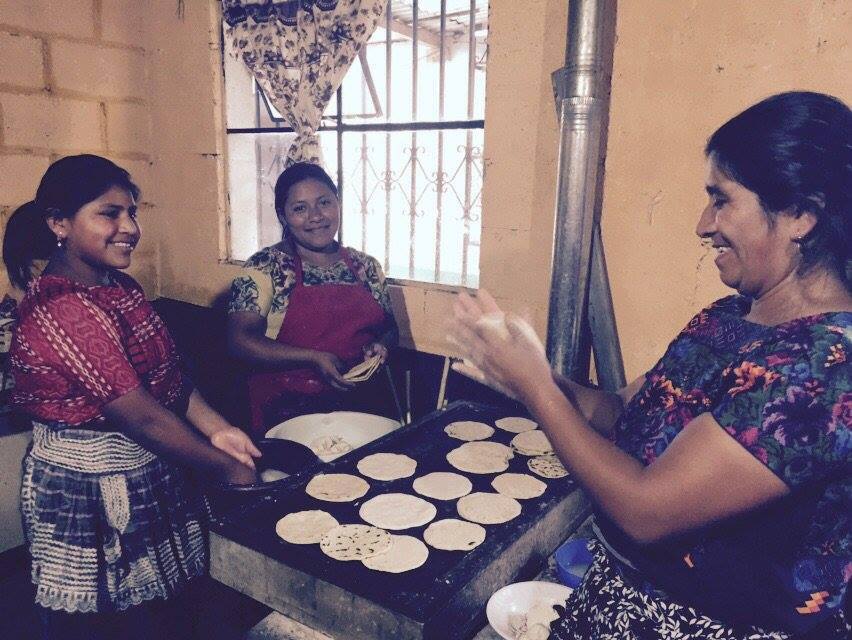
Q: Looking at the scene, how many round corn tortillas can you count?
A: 15